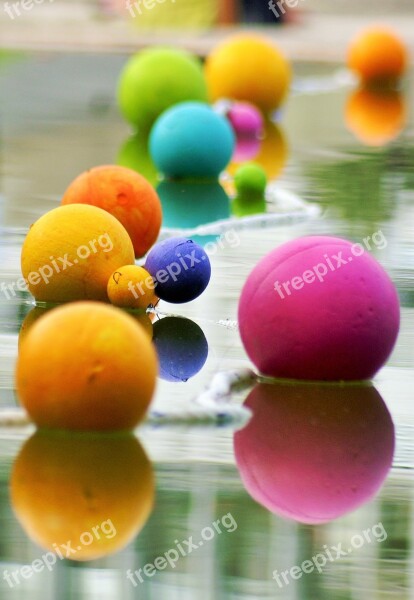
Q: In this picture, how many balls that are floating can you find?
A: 12